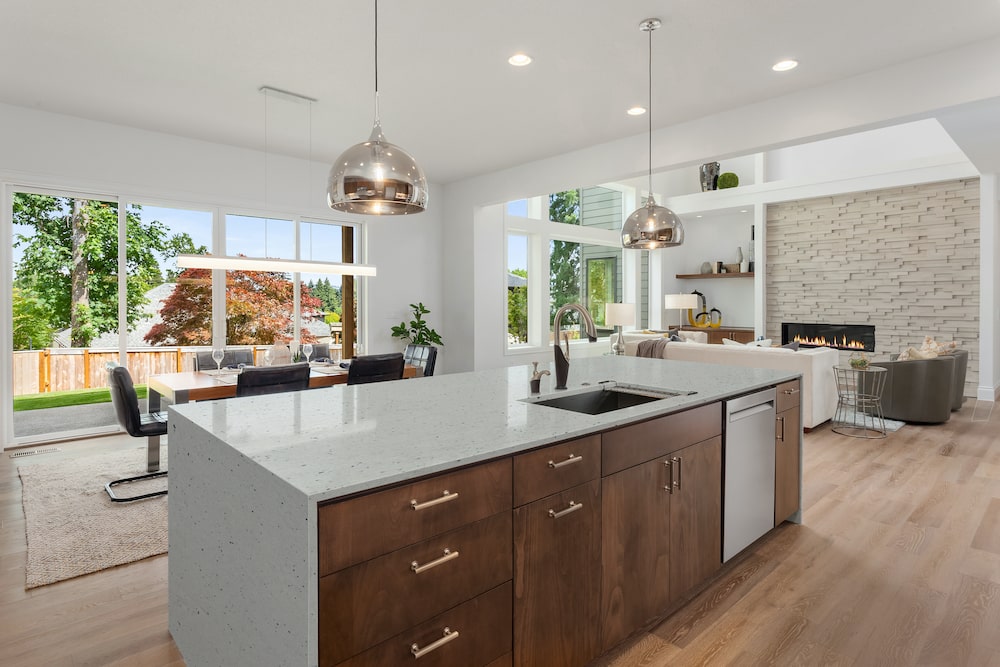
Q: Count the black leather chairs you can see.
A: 6